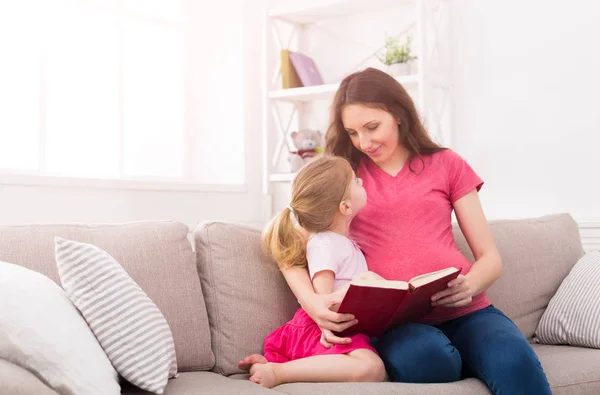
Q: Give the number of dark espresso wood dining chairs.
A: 0